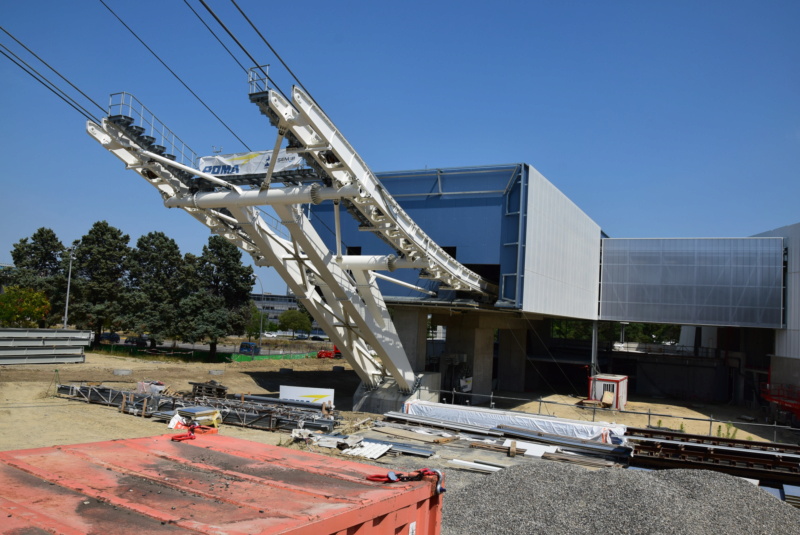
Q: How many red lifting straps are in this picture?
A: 2